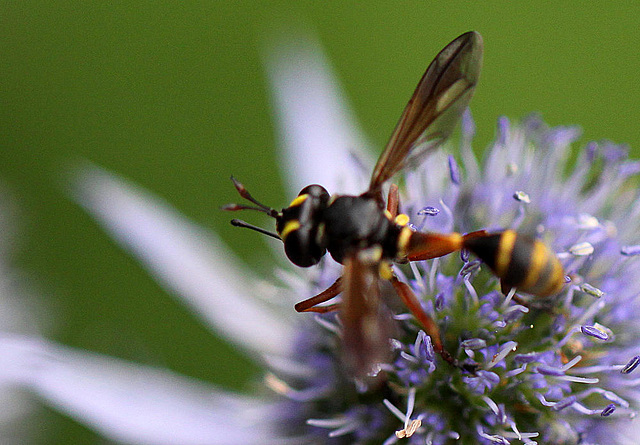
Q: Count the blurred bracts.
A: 3